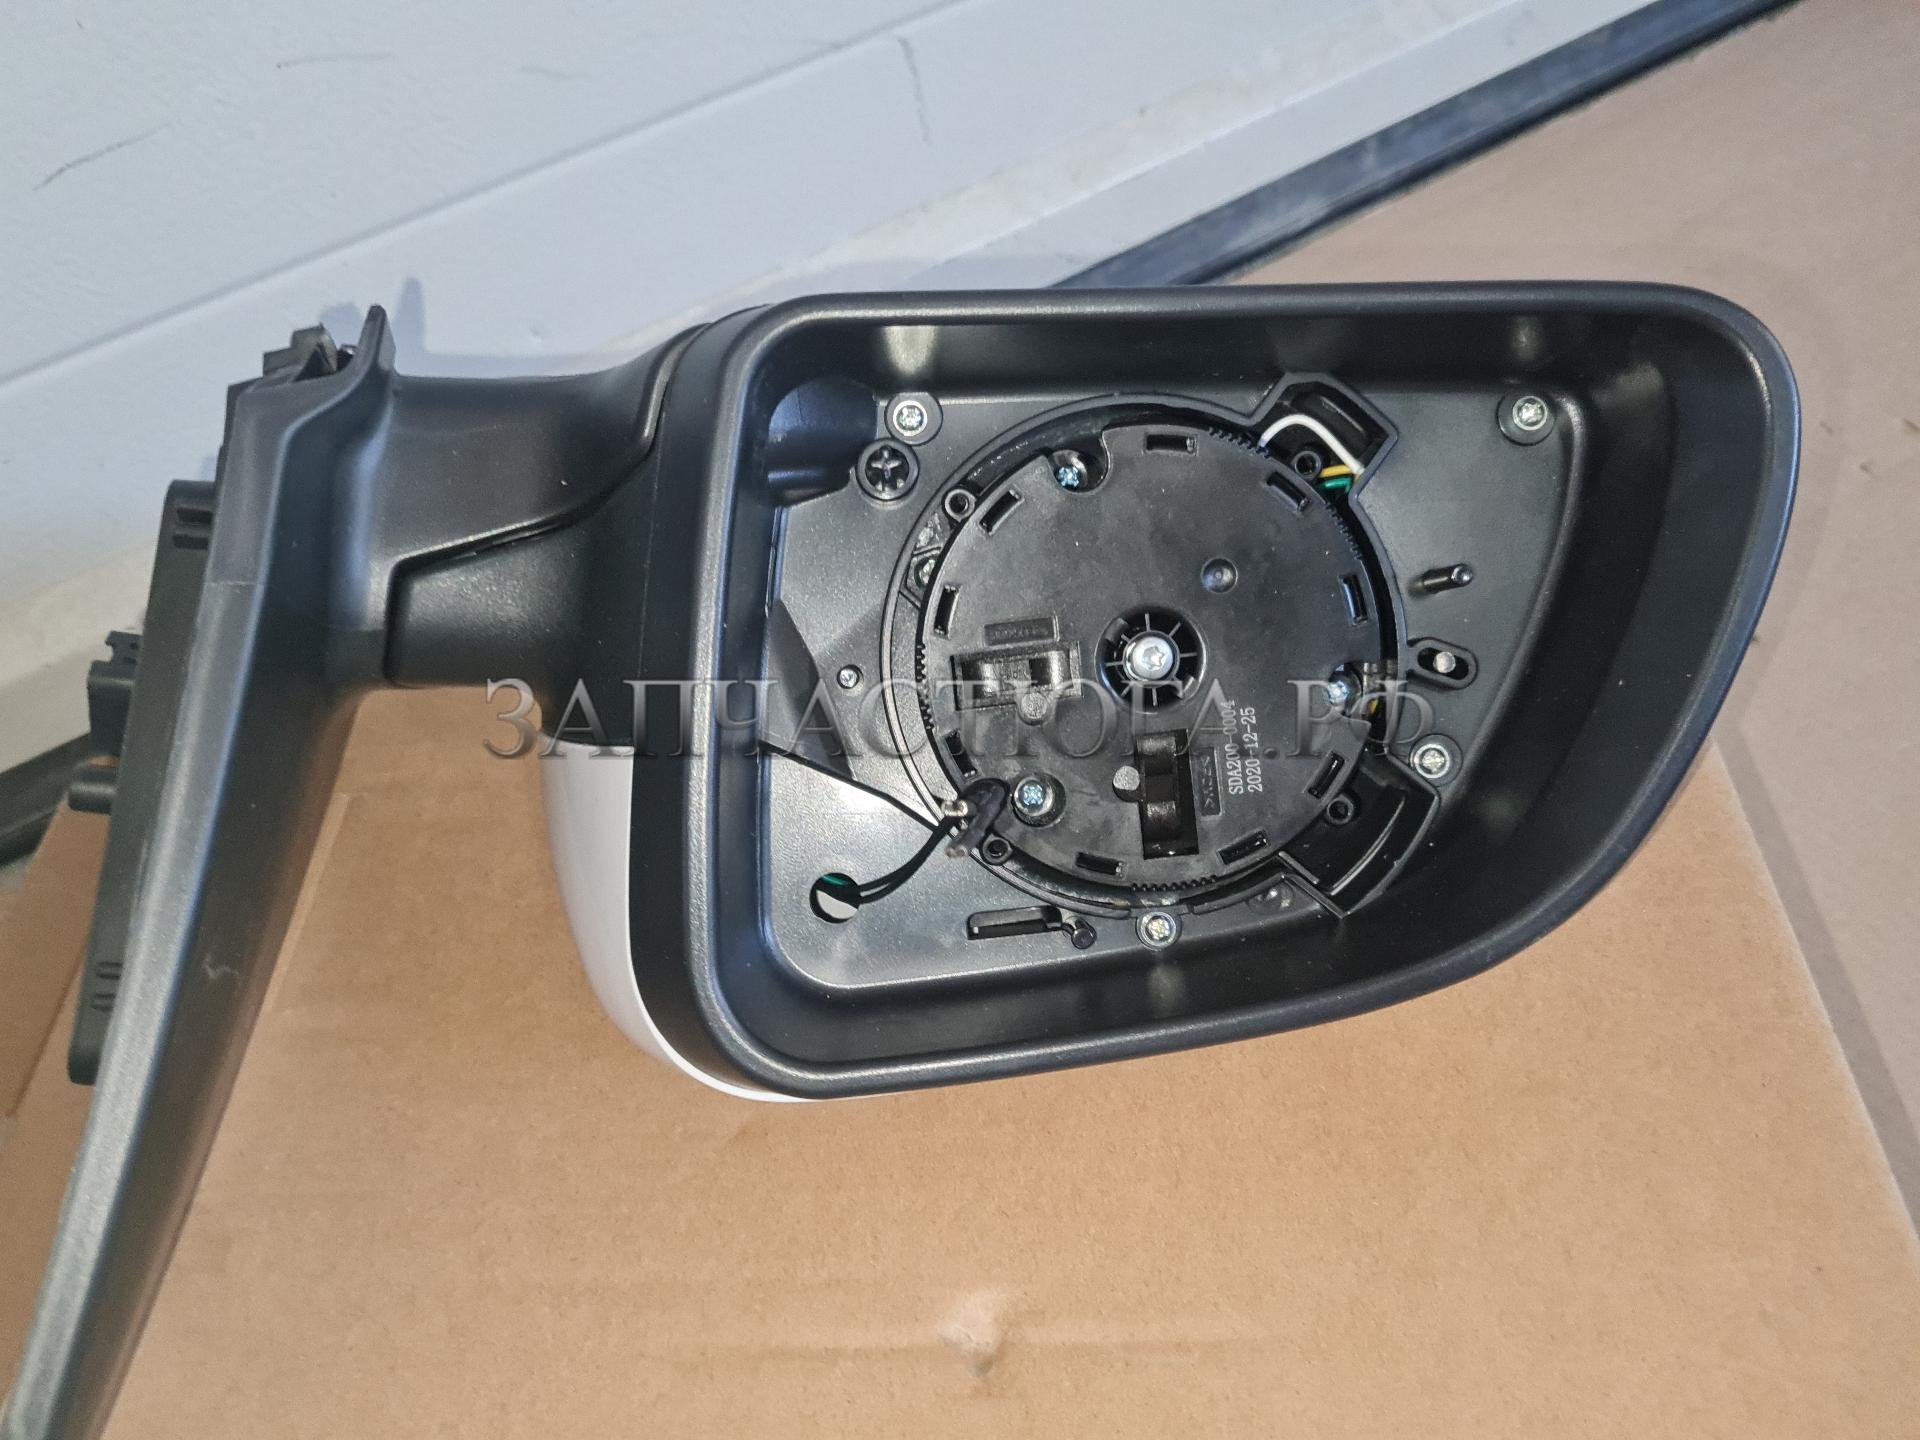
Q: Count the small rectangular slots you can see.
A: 9